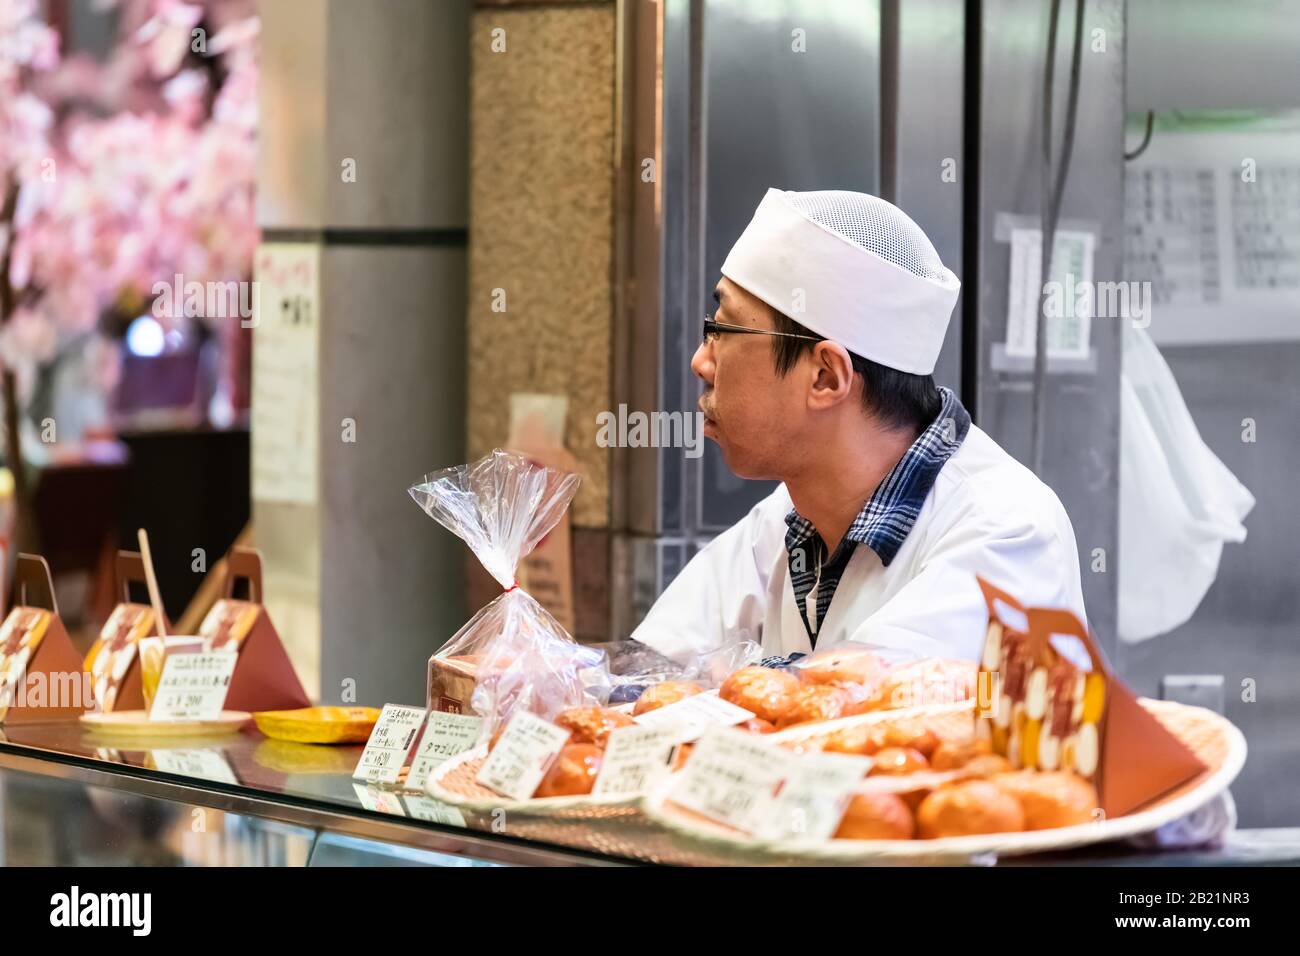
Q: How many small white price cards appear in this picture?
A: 8